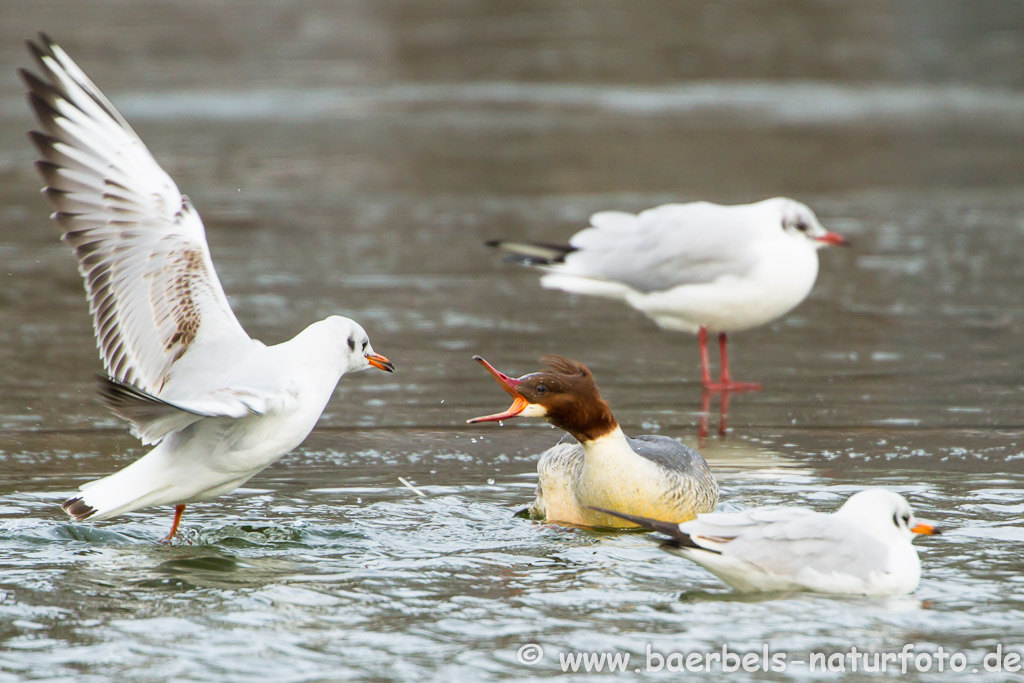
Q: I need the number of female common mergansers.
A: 1